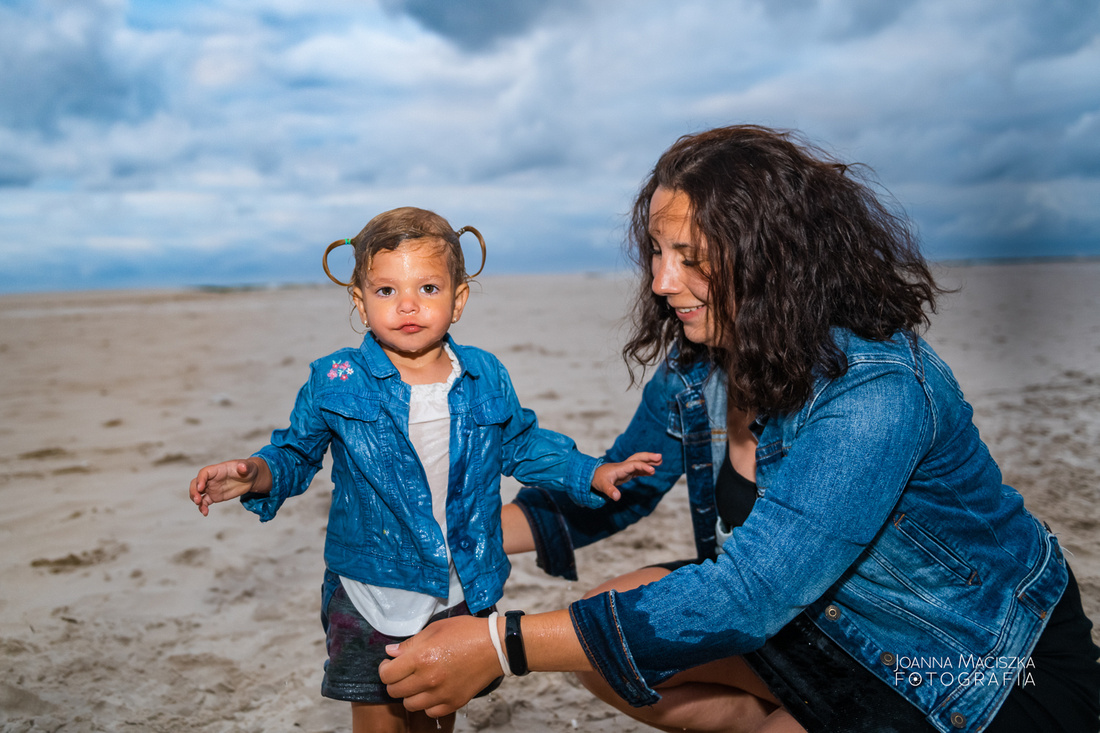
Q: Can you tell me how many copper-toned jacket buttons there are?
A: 3